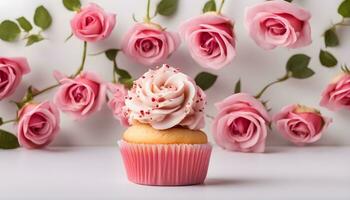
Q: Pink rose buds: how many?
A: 11